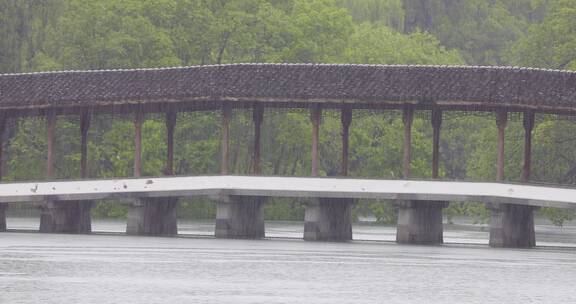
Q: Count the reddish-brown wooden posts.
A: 13